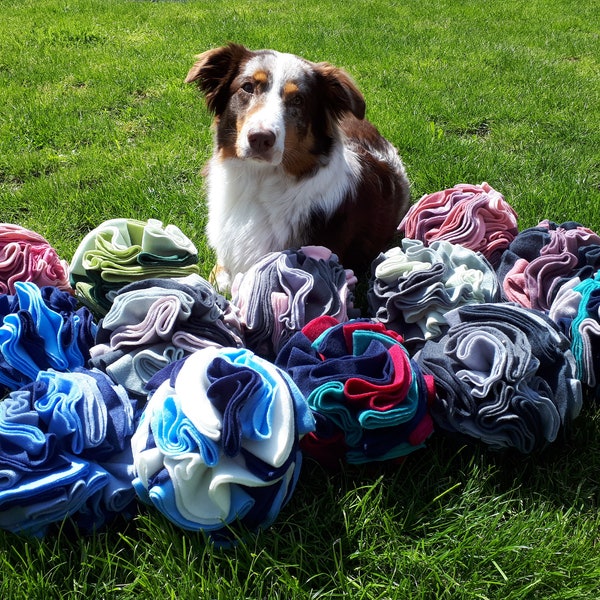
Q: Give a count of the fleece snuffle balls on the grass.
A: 13